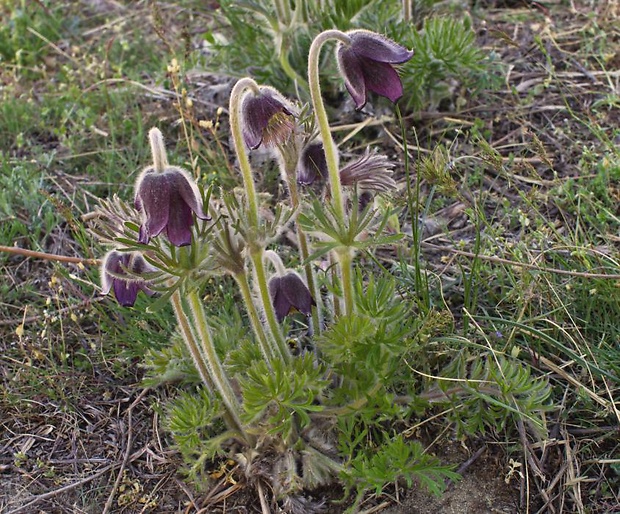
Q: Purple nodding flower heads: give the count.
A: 6